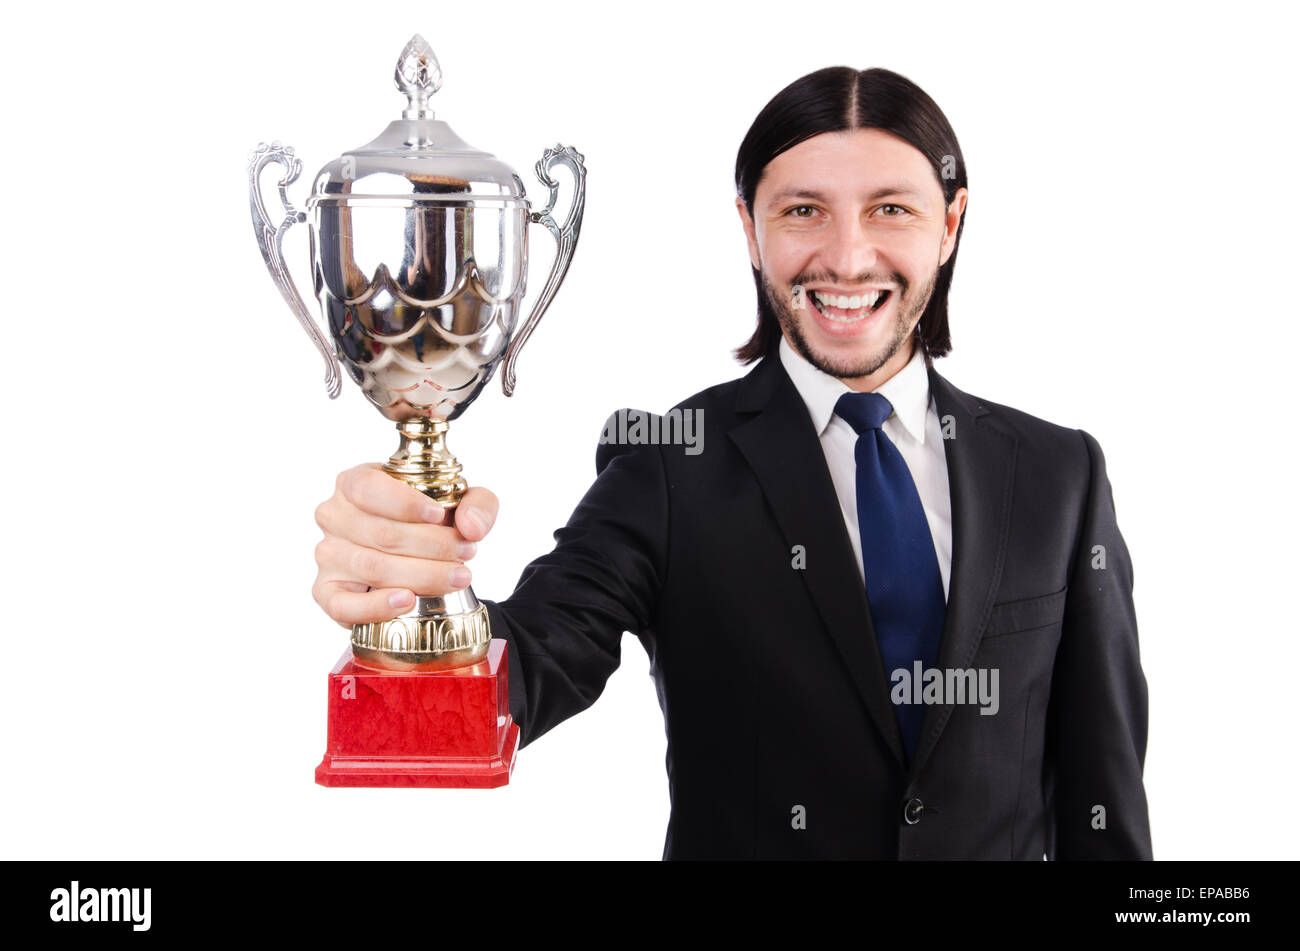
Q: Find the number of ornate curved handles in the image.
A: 2